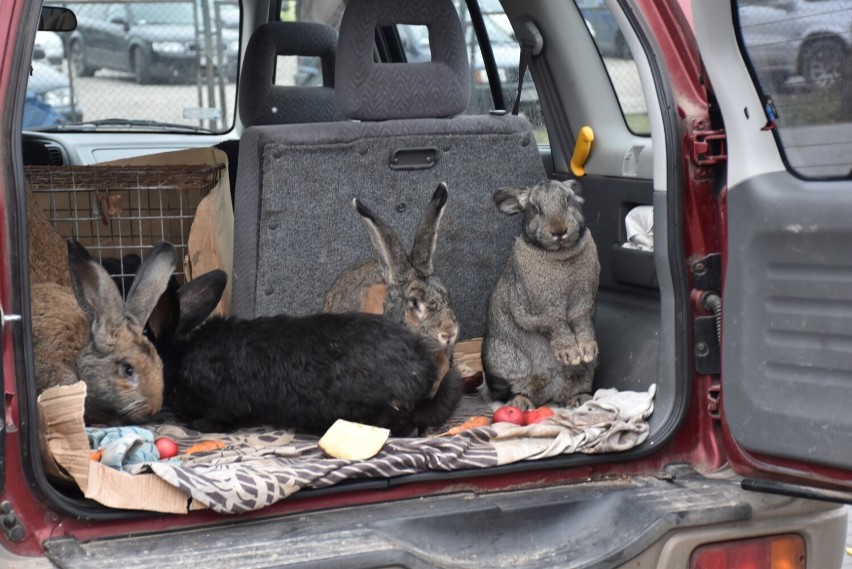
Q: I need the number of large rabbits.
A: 4